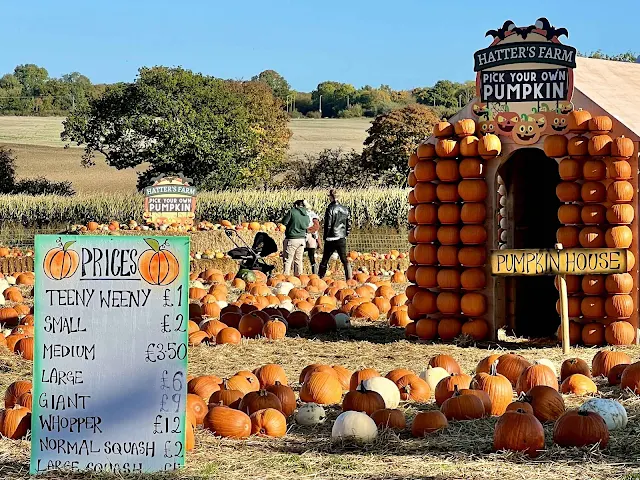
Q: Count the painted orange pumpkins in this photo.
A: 2